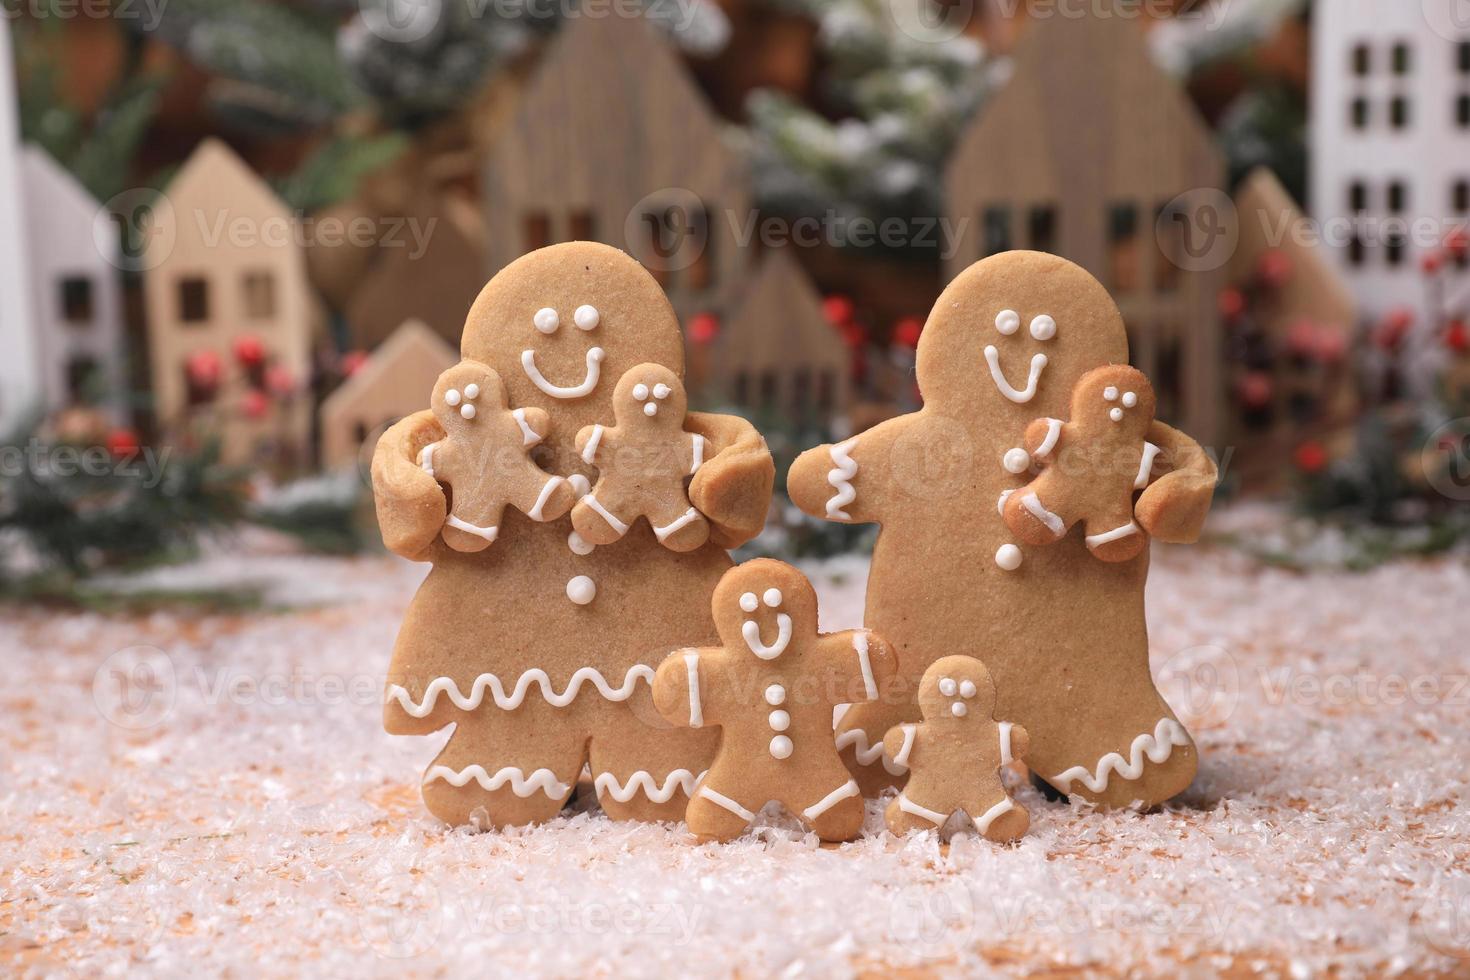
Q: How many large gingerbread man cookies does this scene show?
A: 2